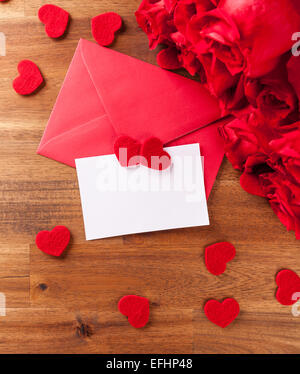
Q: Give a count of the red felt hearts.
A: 10